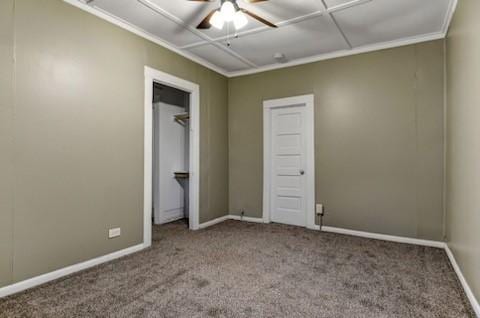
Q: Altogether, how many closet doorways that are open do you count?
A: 1